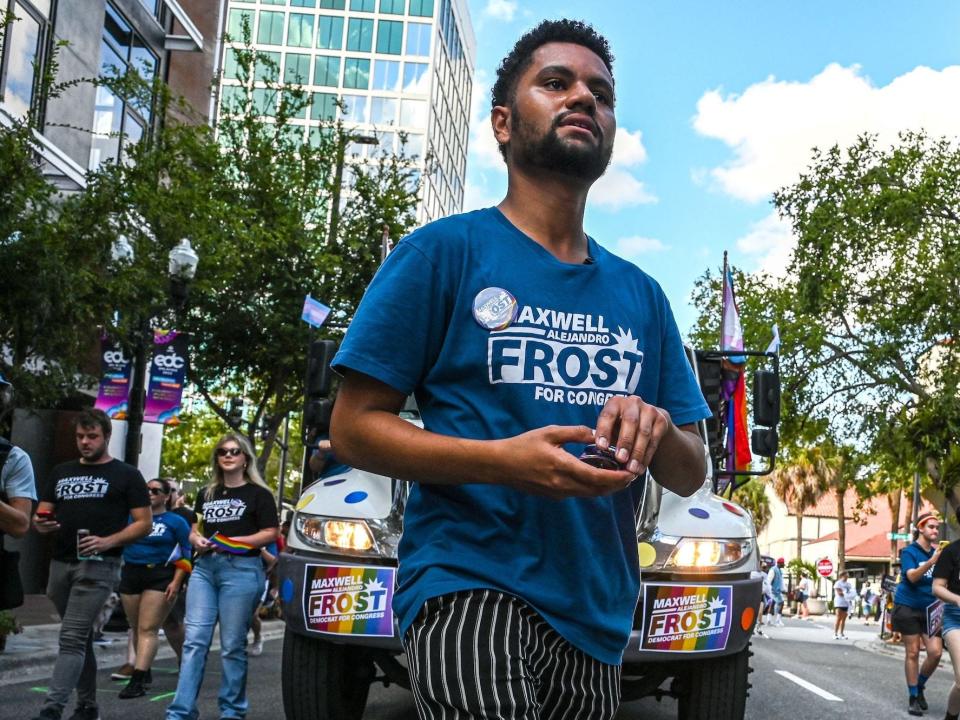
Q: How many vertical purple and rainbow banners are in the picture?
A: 2